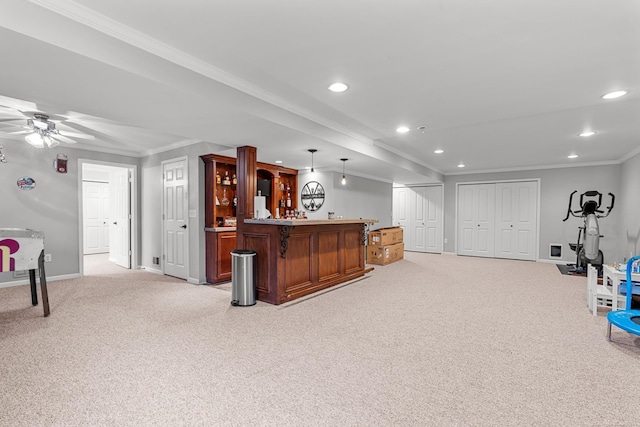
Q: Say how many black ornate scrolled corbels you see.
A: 2